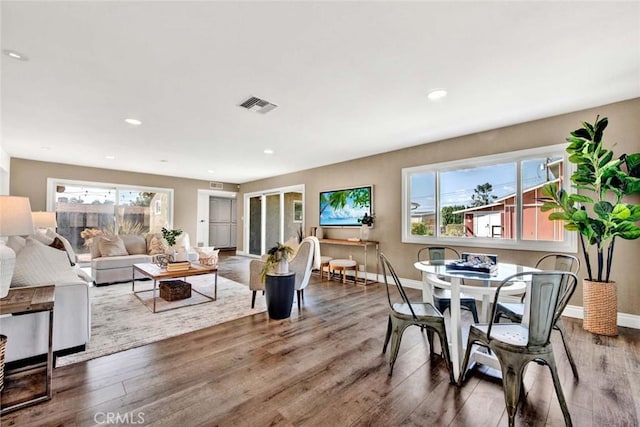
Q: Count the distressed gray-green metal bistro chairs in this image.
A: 4